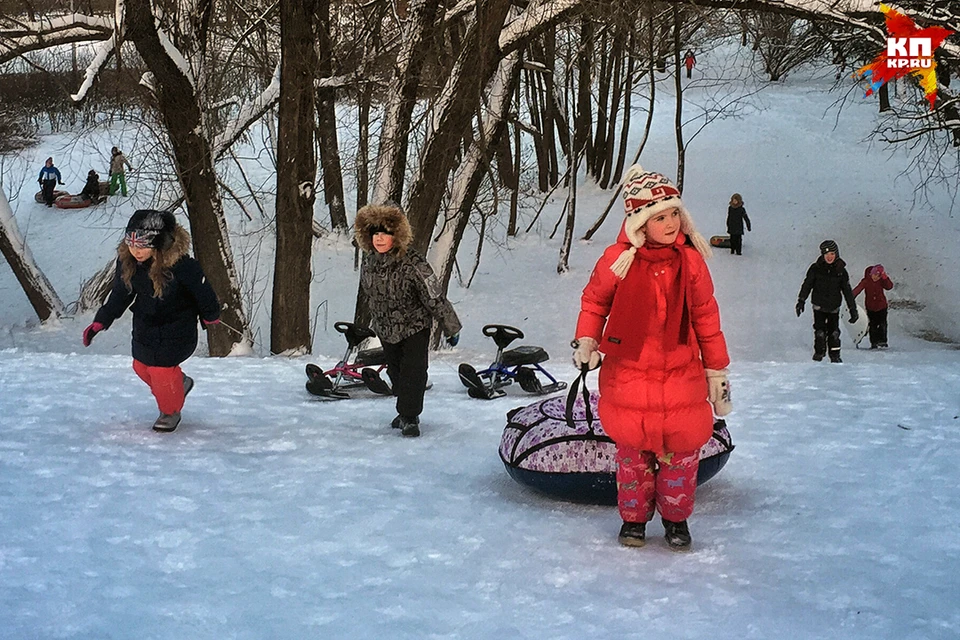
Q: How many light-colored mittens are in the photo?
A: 2